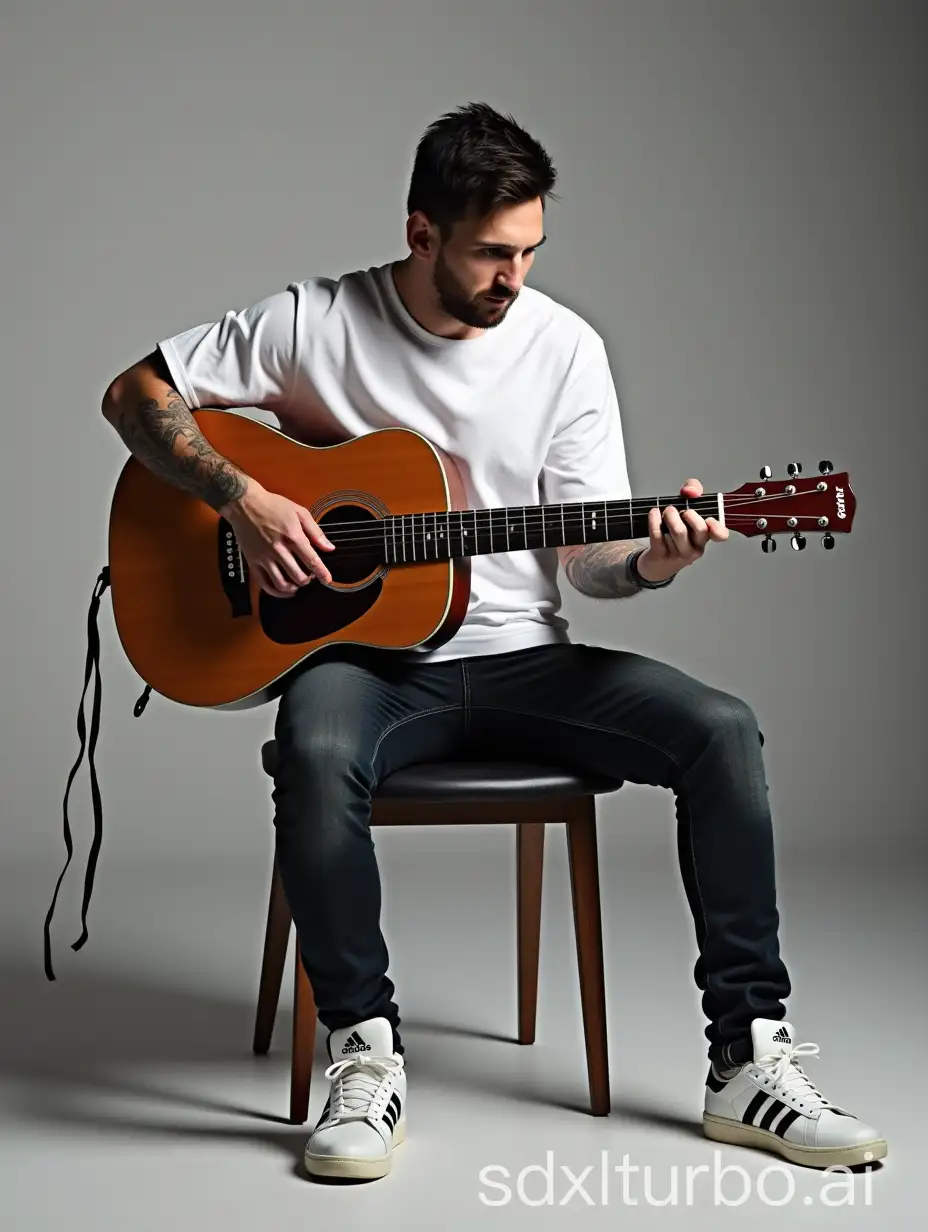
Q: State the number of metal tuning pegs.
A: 6